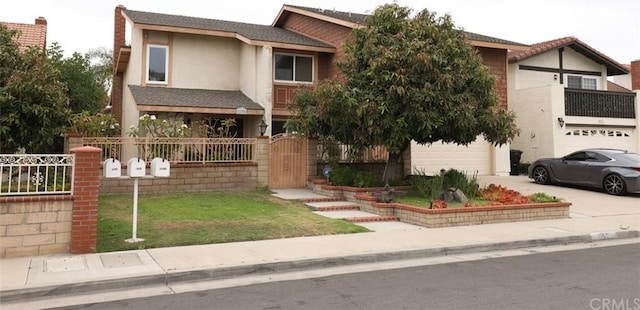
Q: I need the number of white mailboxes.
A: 3